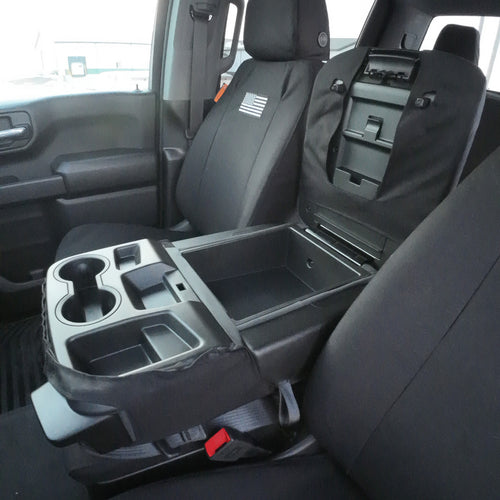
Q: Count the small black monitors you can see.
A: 0